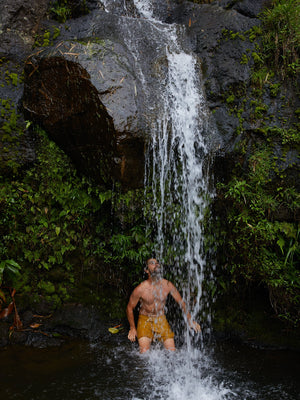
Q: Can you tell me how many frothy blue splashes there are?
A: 1